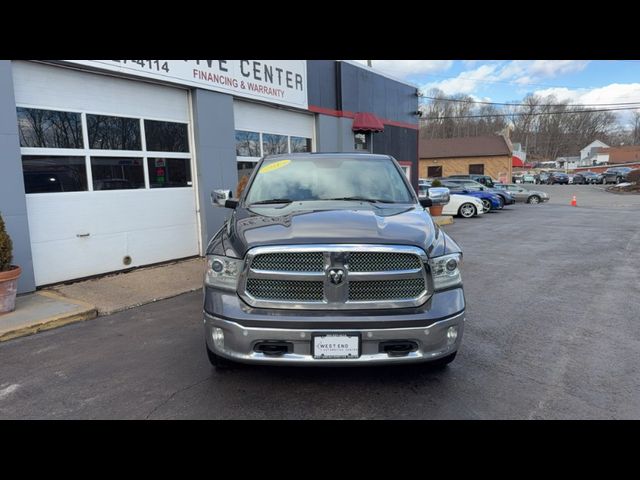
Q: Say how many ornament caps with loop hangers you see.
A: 0